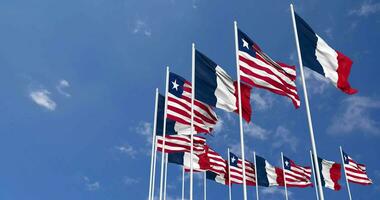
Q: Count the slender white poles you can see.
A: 14